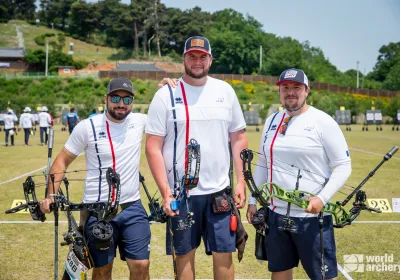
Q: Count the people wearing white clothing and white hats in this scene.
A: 3